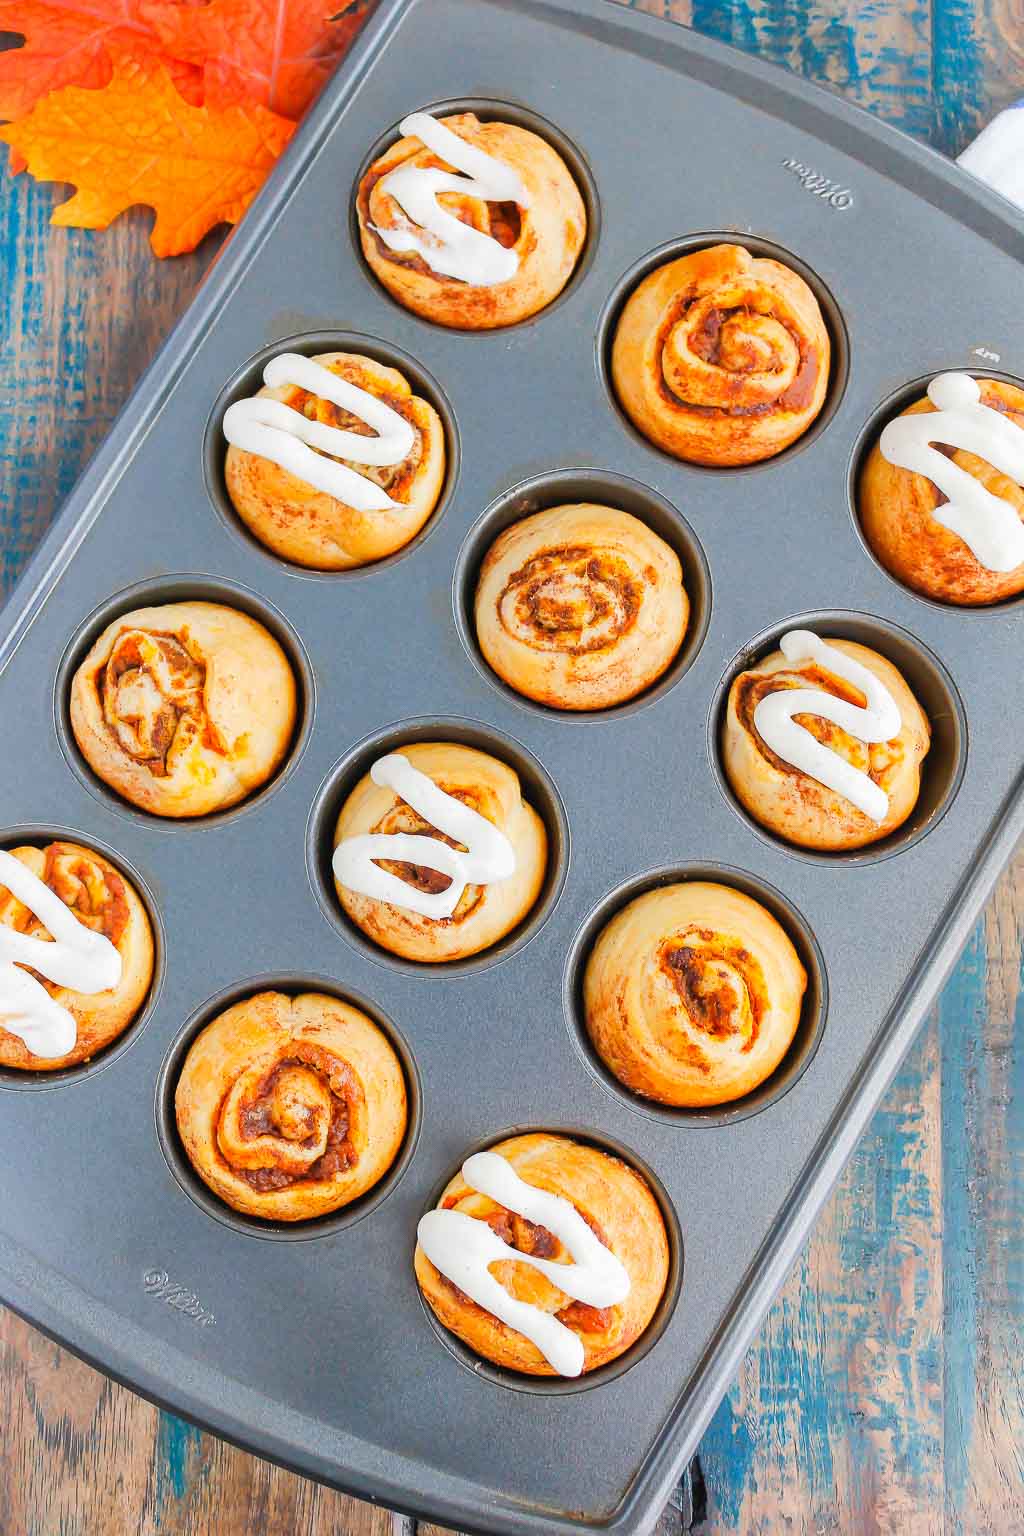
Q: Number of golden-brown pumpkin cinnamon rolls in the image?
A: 12